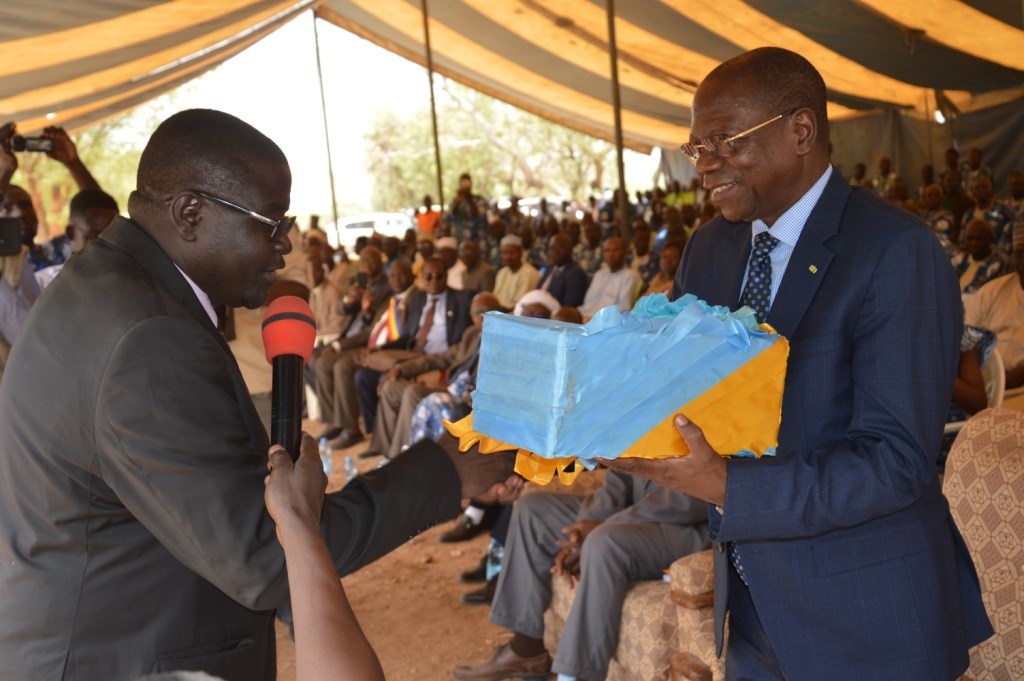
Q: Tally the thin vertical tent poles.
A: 3